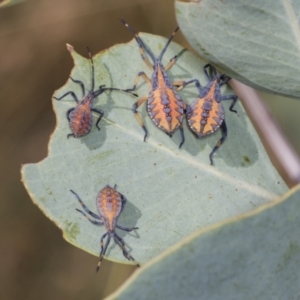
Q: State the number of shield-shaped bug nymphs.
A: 4